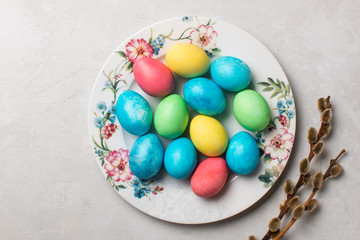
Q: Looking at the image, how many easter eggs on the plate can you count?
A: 12